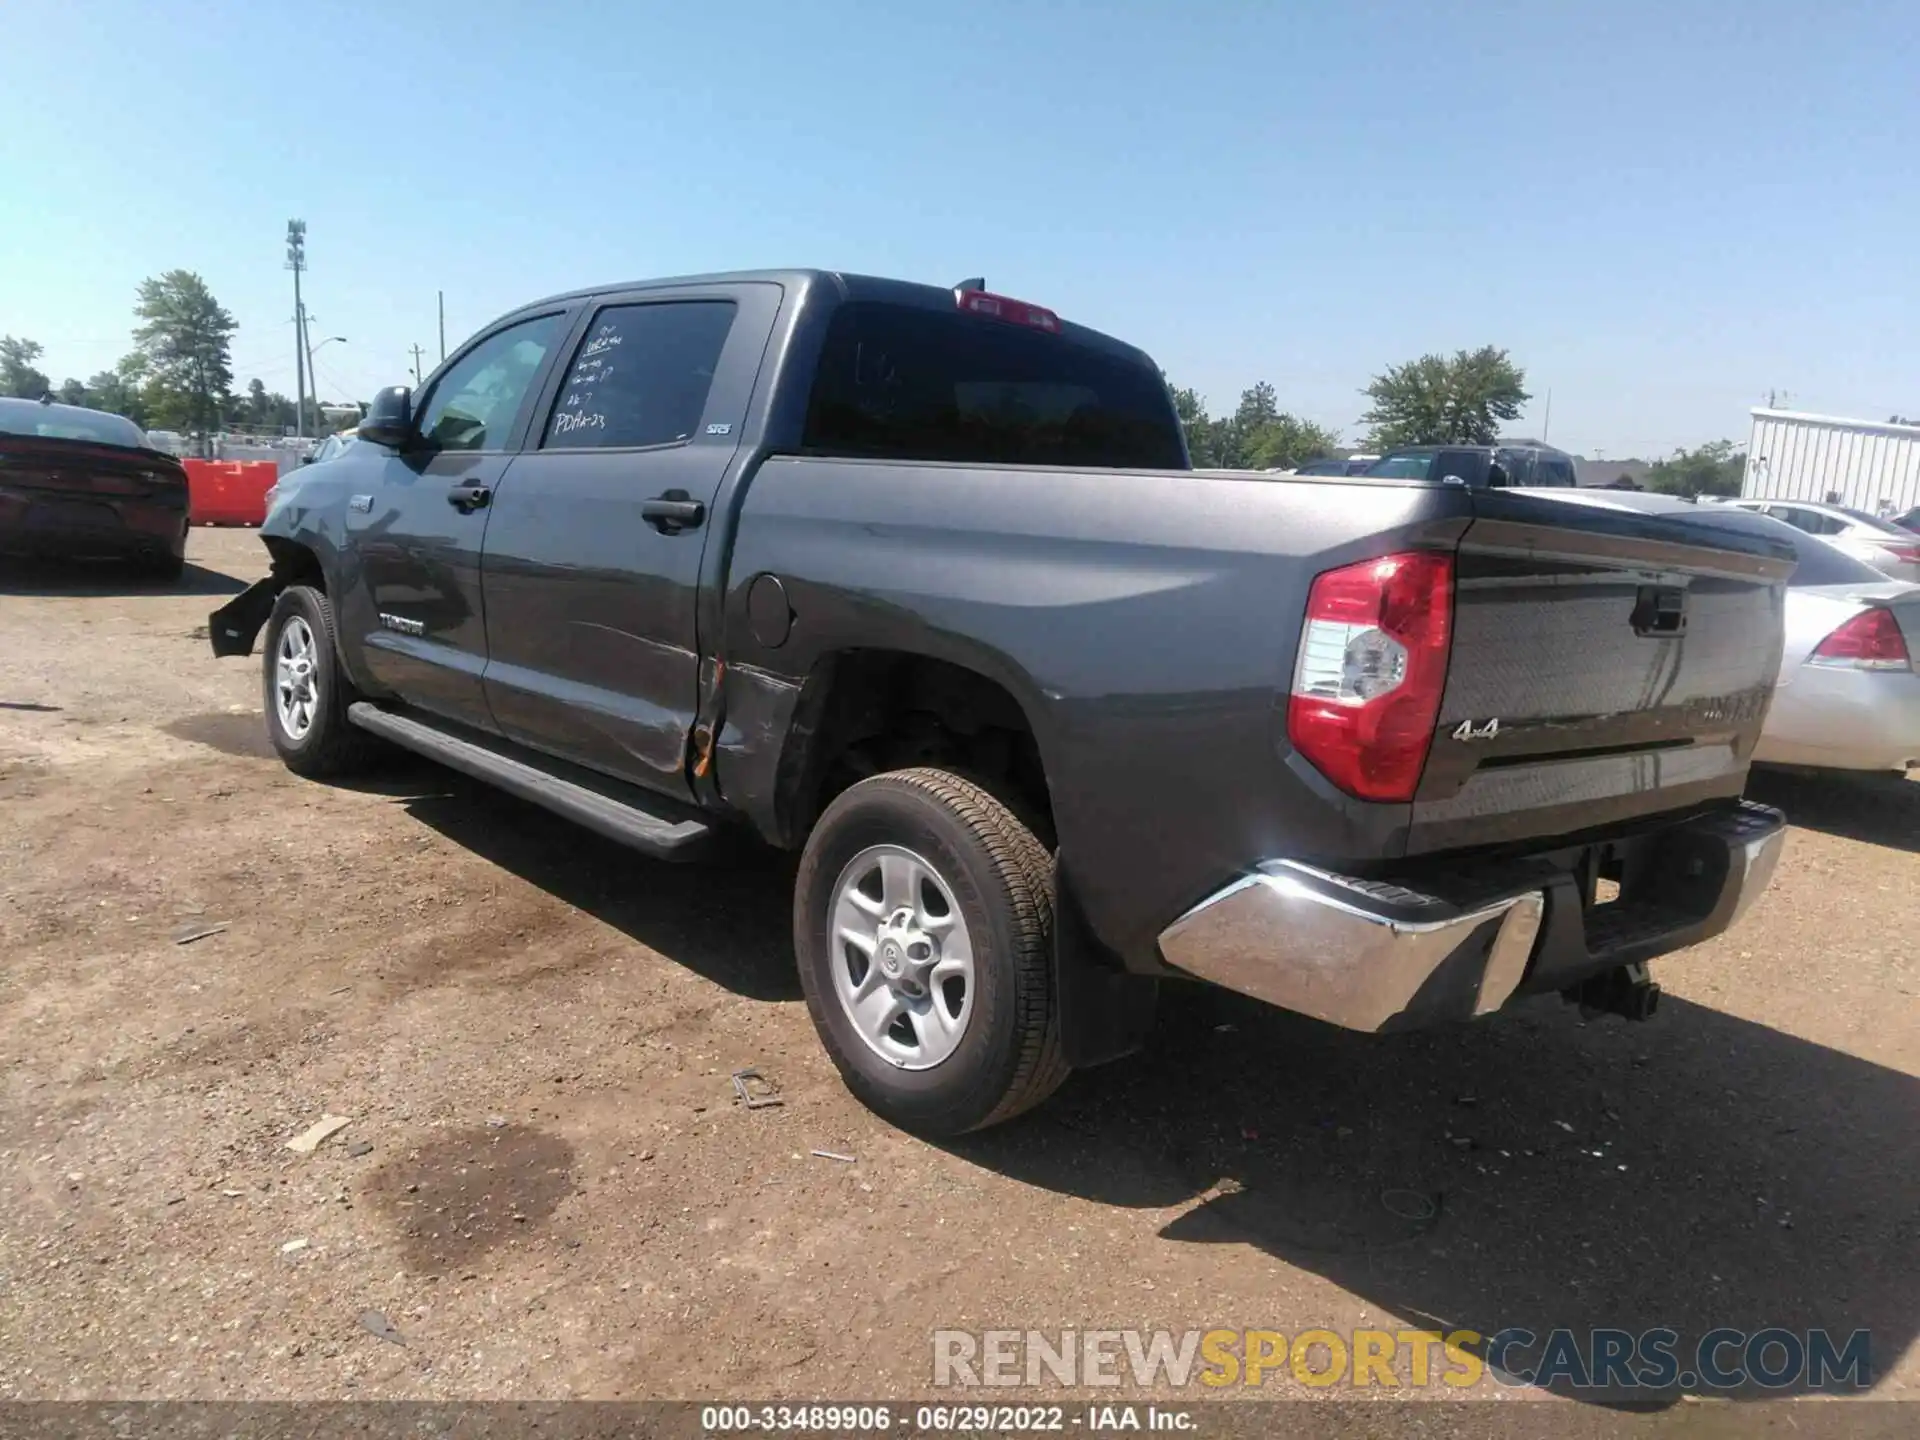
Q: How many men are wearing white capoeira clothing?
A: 0